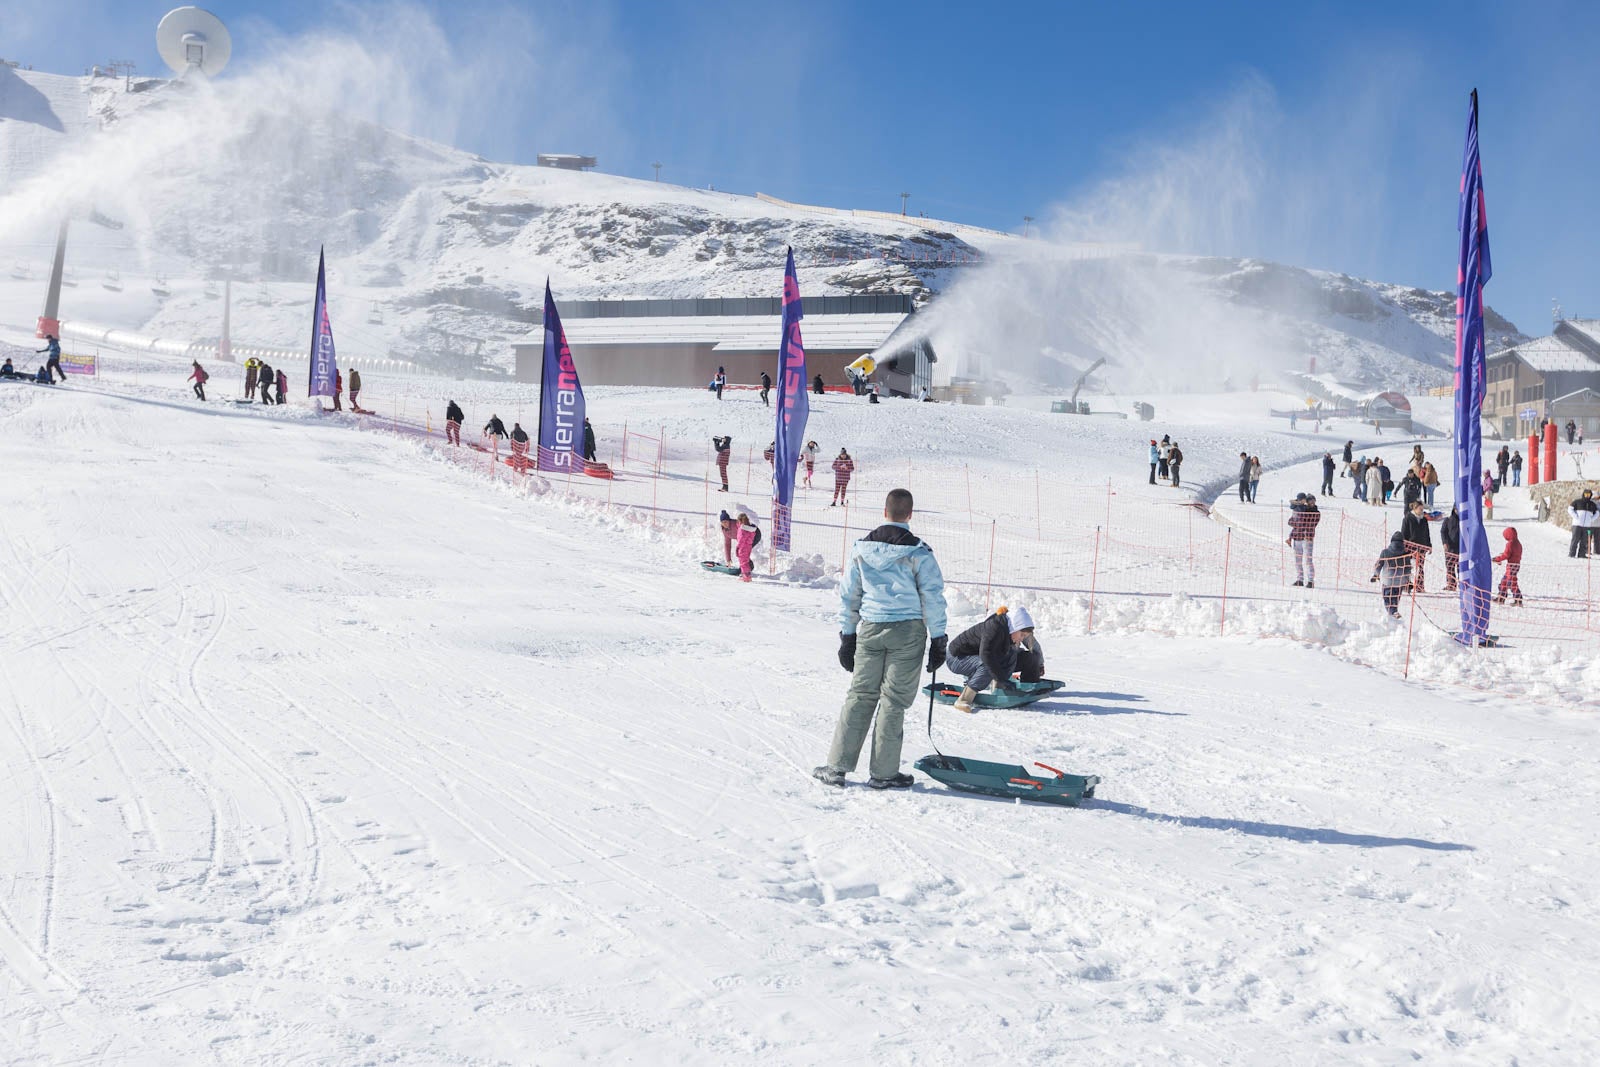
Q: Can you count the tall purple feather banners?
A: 4